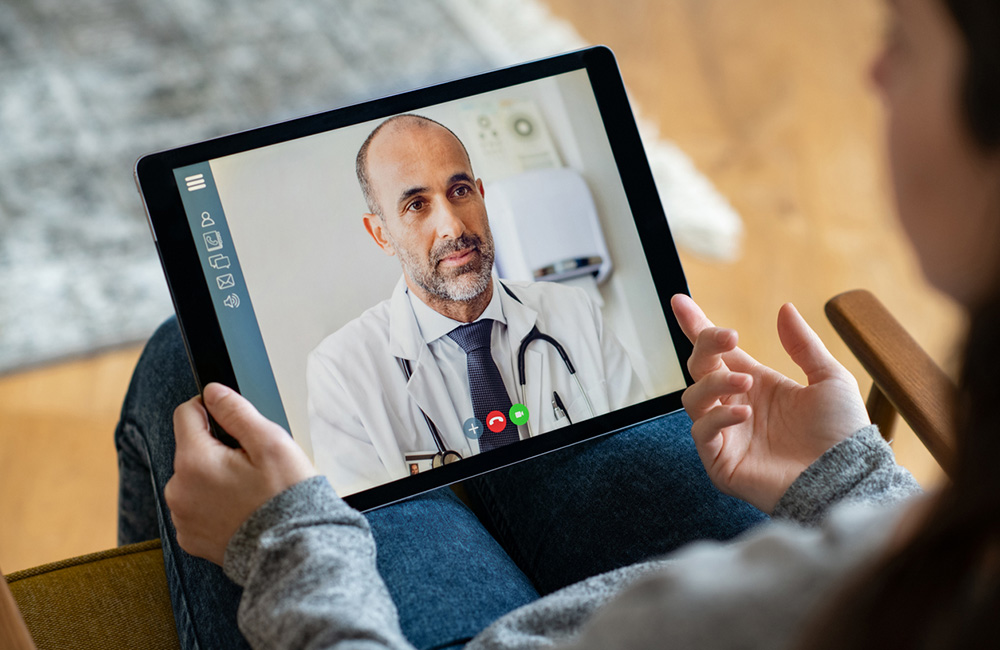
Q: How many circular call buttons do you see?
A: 3